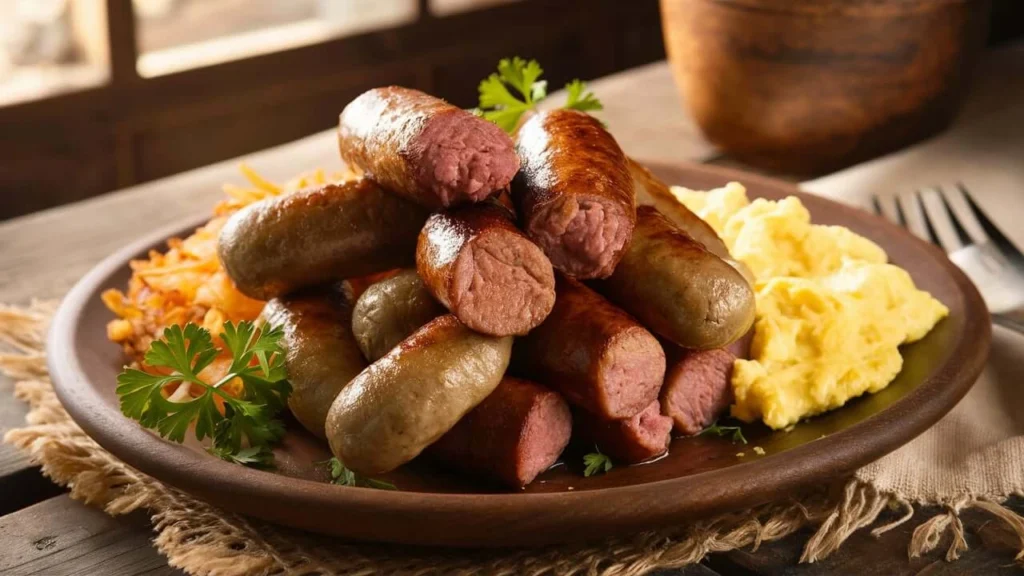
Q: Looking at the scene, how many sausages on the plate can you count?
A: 13